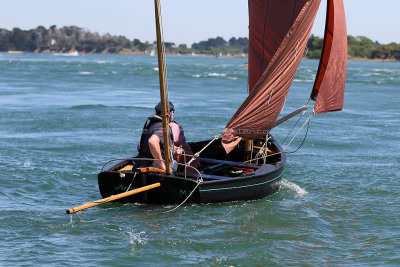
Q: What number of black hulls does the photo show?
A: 1